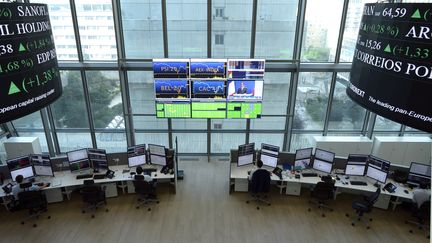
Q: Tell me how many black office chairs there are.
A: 7